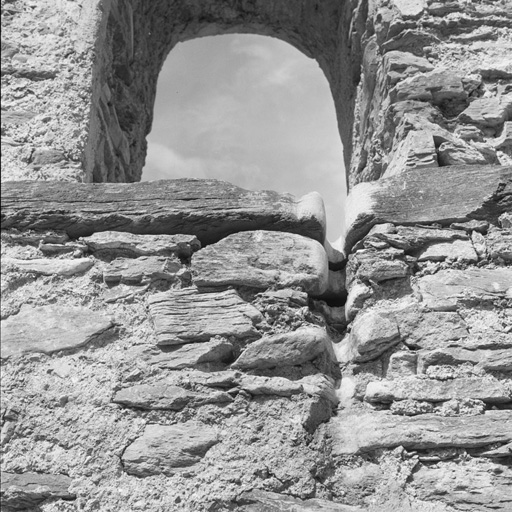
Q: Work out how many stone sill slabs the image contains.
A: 2